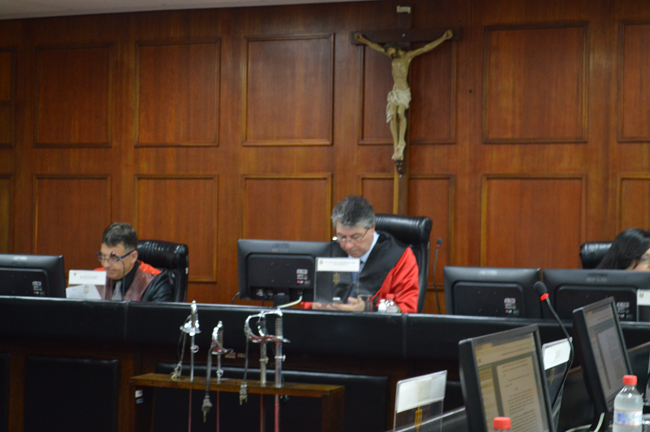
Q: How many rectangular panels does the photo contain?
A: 14